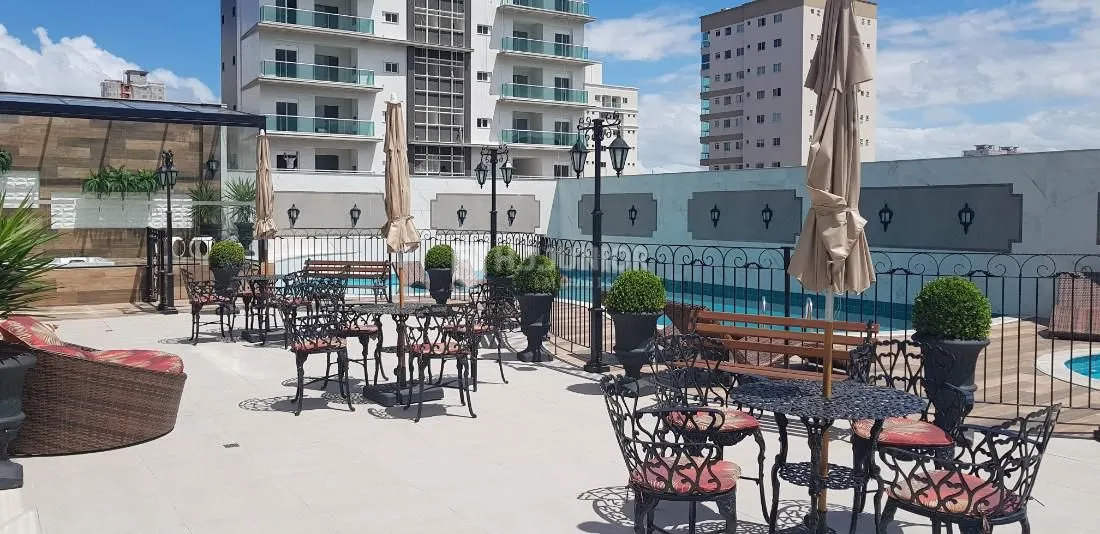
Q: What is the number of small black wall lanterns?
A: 10